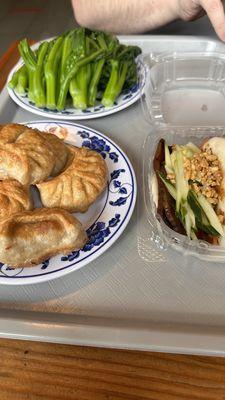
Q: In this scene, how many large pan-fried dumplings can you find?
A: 5